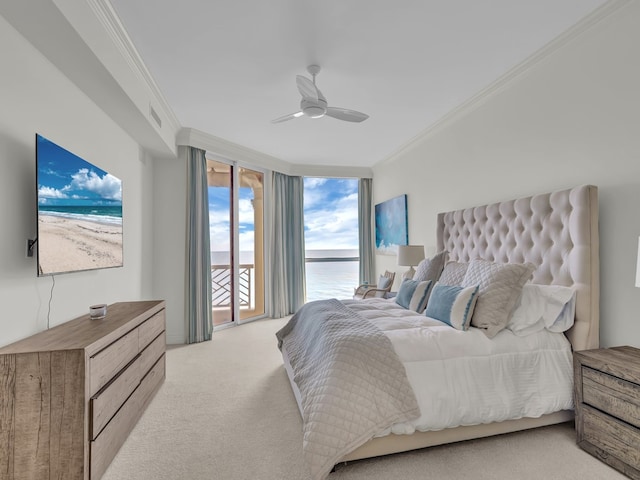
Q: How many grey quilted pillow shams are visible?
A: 3